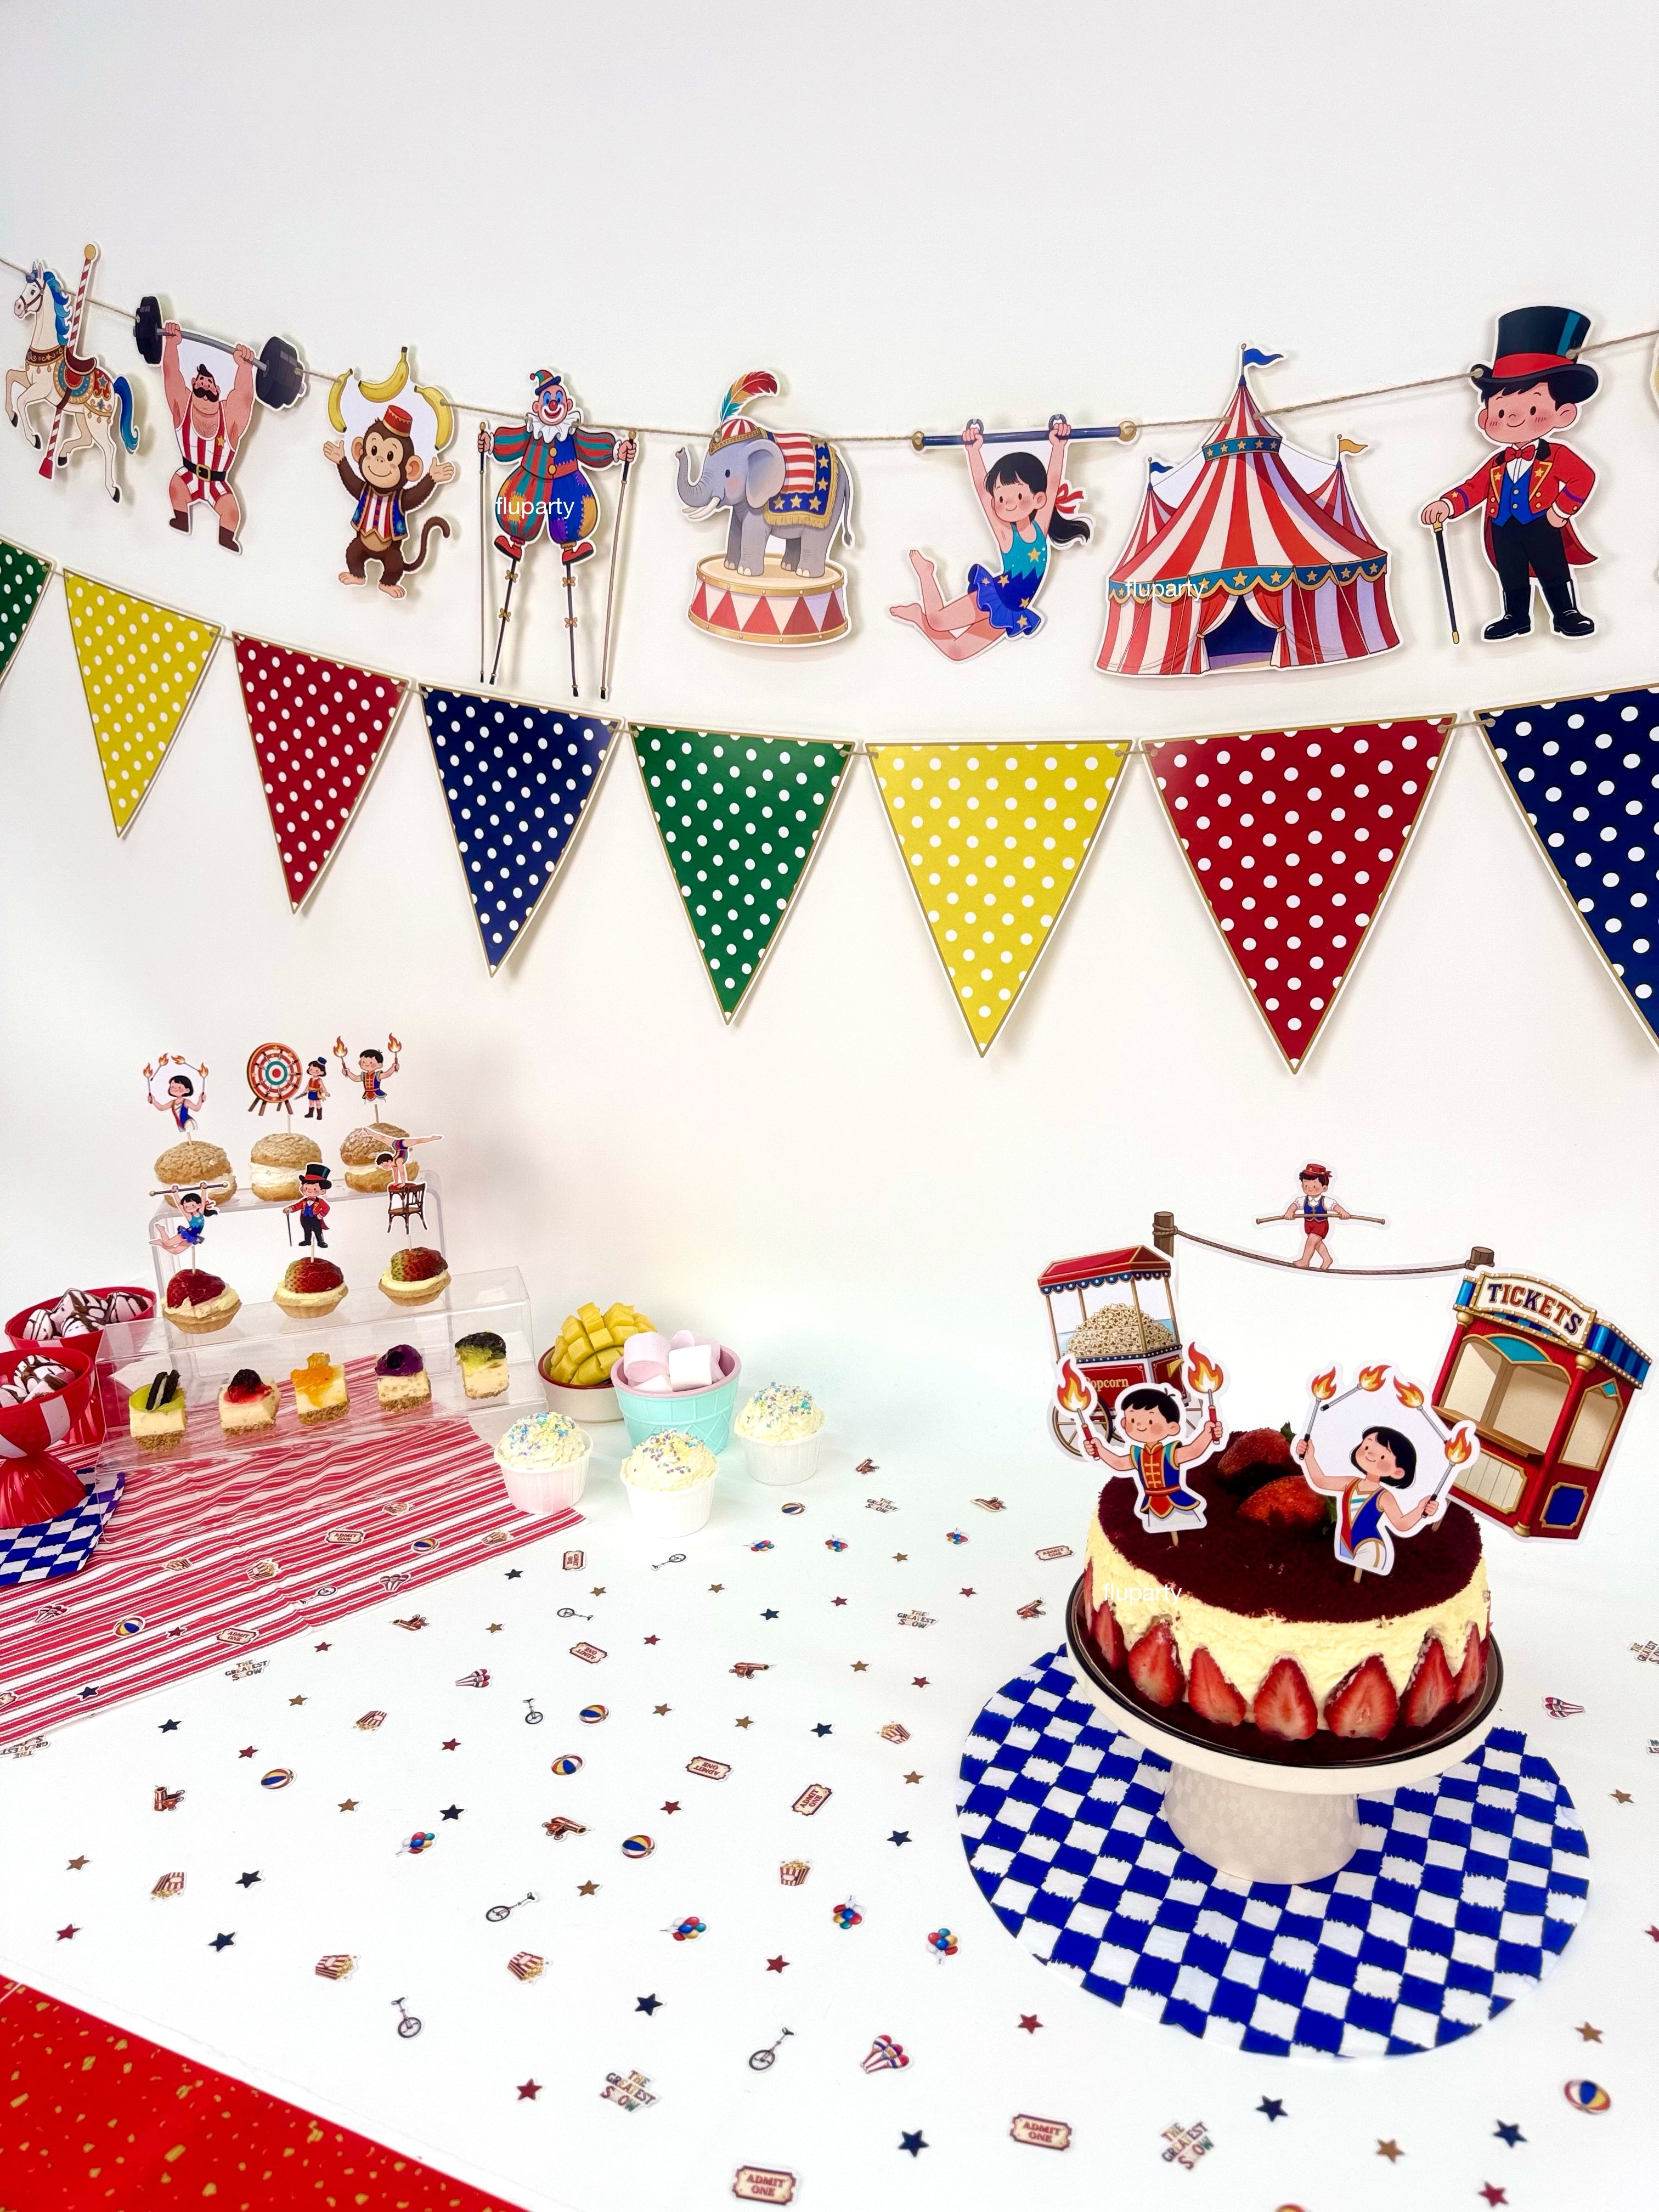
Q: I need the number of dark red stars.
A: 15